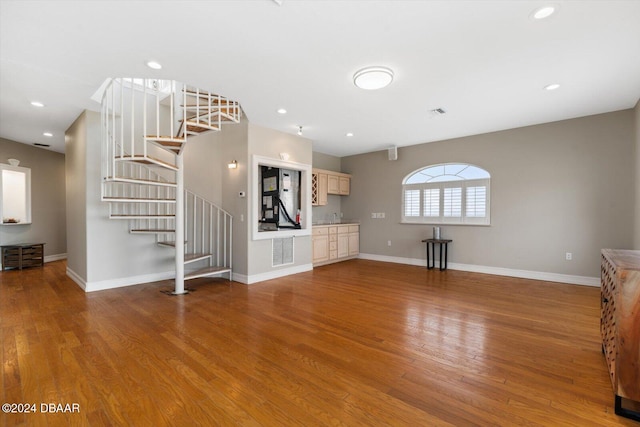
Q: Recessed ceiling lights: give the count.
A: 7